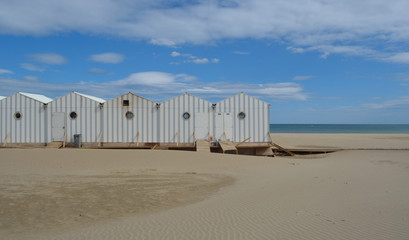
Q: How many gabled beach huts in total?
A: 5